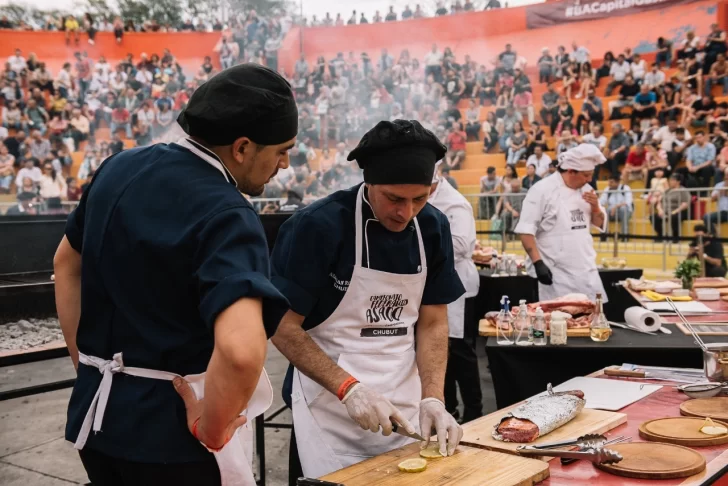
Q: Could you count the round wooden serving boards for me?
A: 3